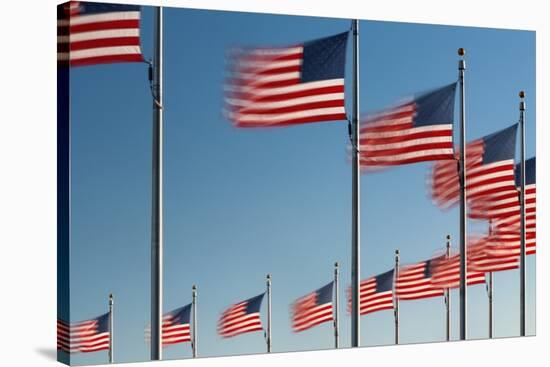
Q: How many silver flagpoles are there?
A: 11